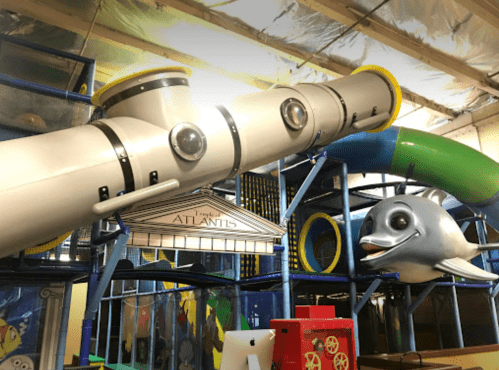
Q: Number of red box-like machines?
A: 1